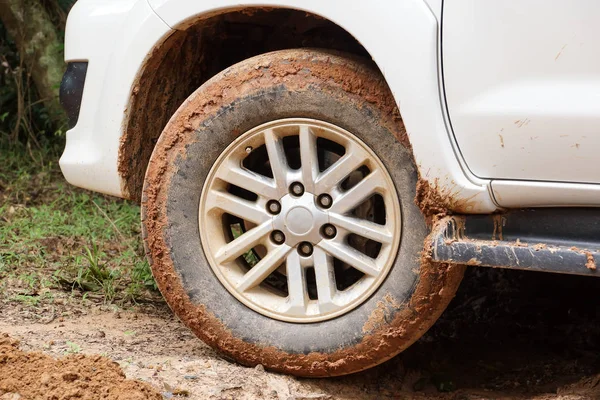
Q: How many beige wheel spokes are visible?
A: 12